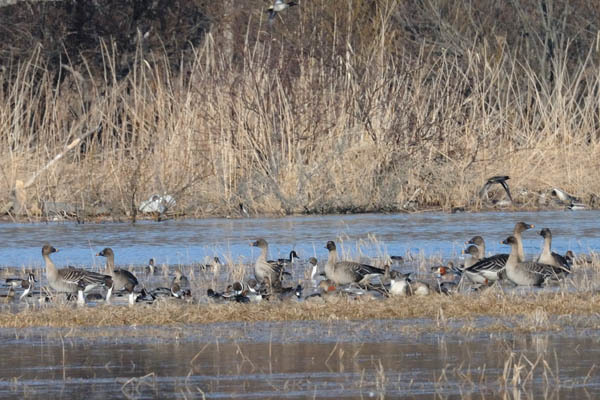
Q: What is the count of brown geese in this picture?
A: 9